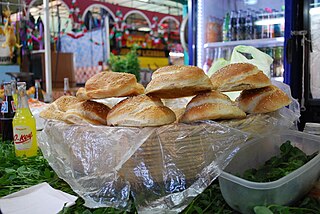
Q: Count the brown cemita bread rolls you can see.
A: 7